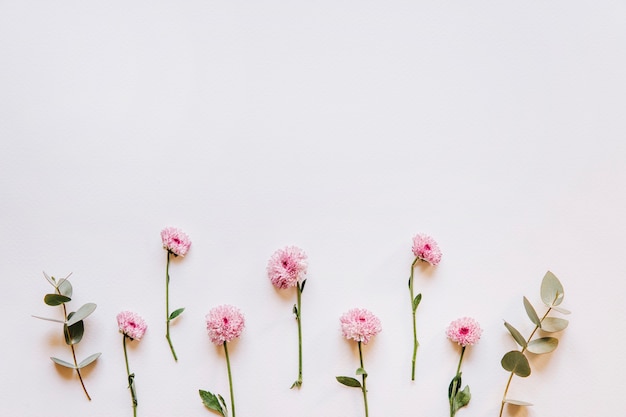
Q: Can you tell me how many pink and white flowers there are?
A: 7